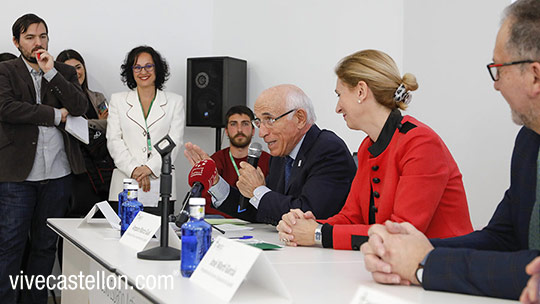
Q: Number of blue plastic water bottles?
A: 3